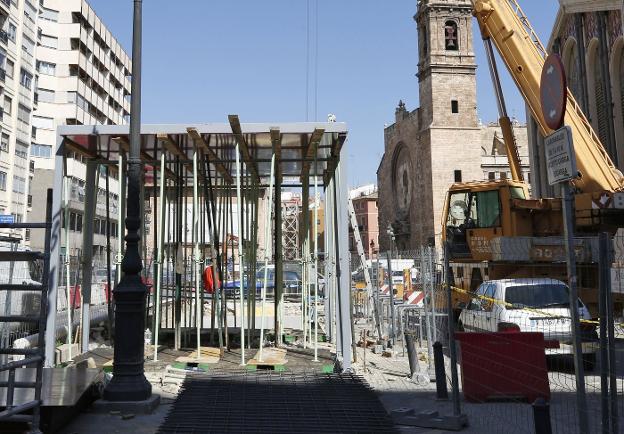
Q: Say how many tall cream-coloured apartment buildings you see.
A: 2